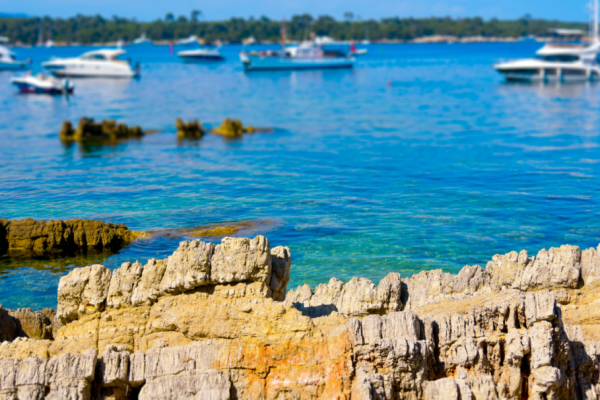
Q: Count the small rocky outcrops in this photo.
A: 3